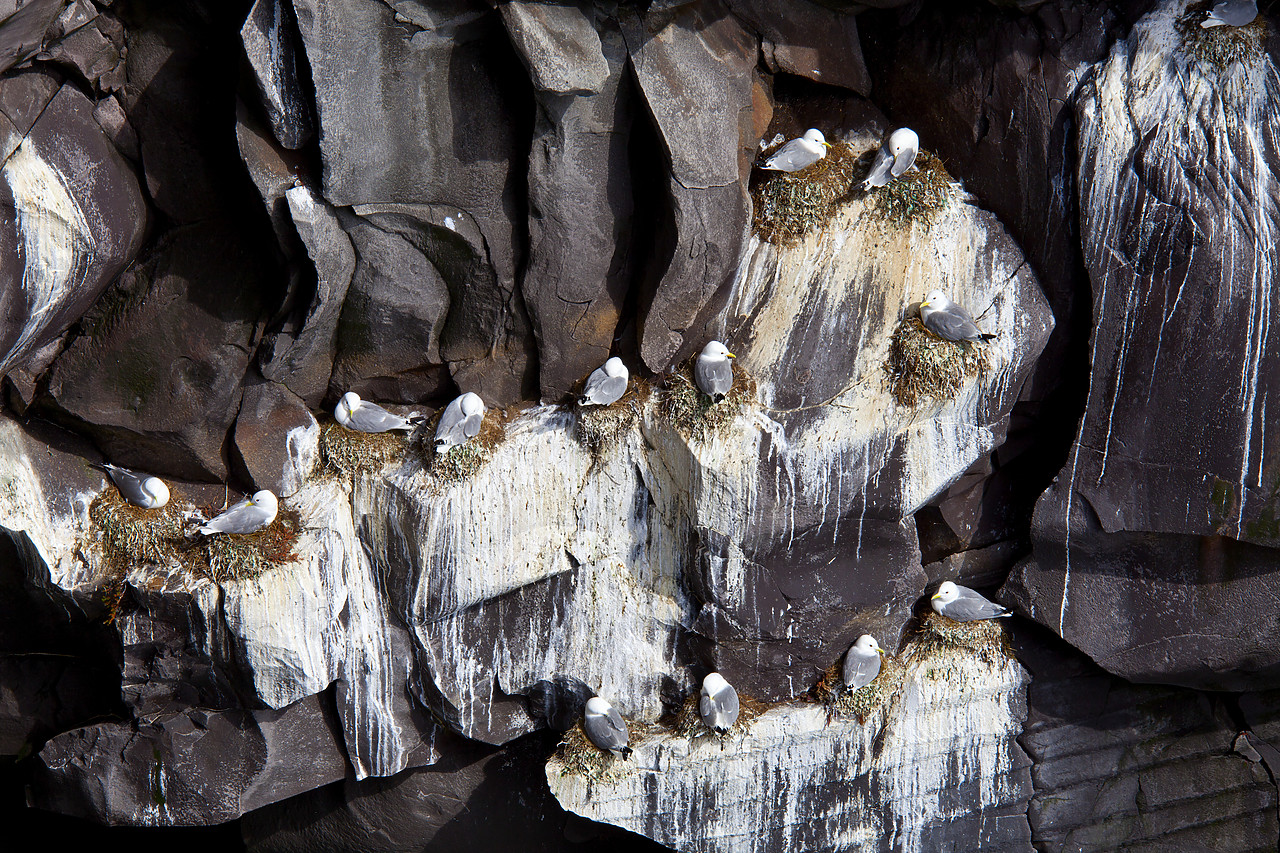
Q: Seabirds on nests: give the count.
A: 14